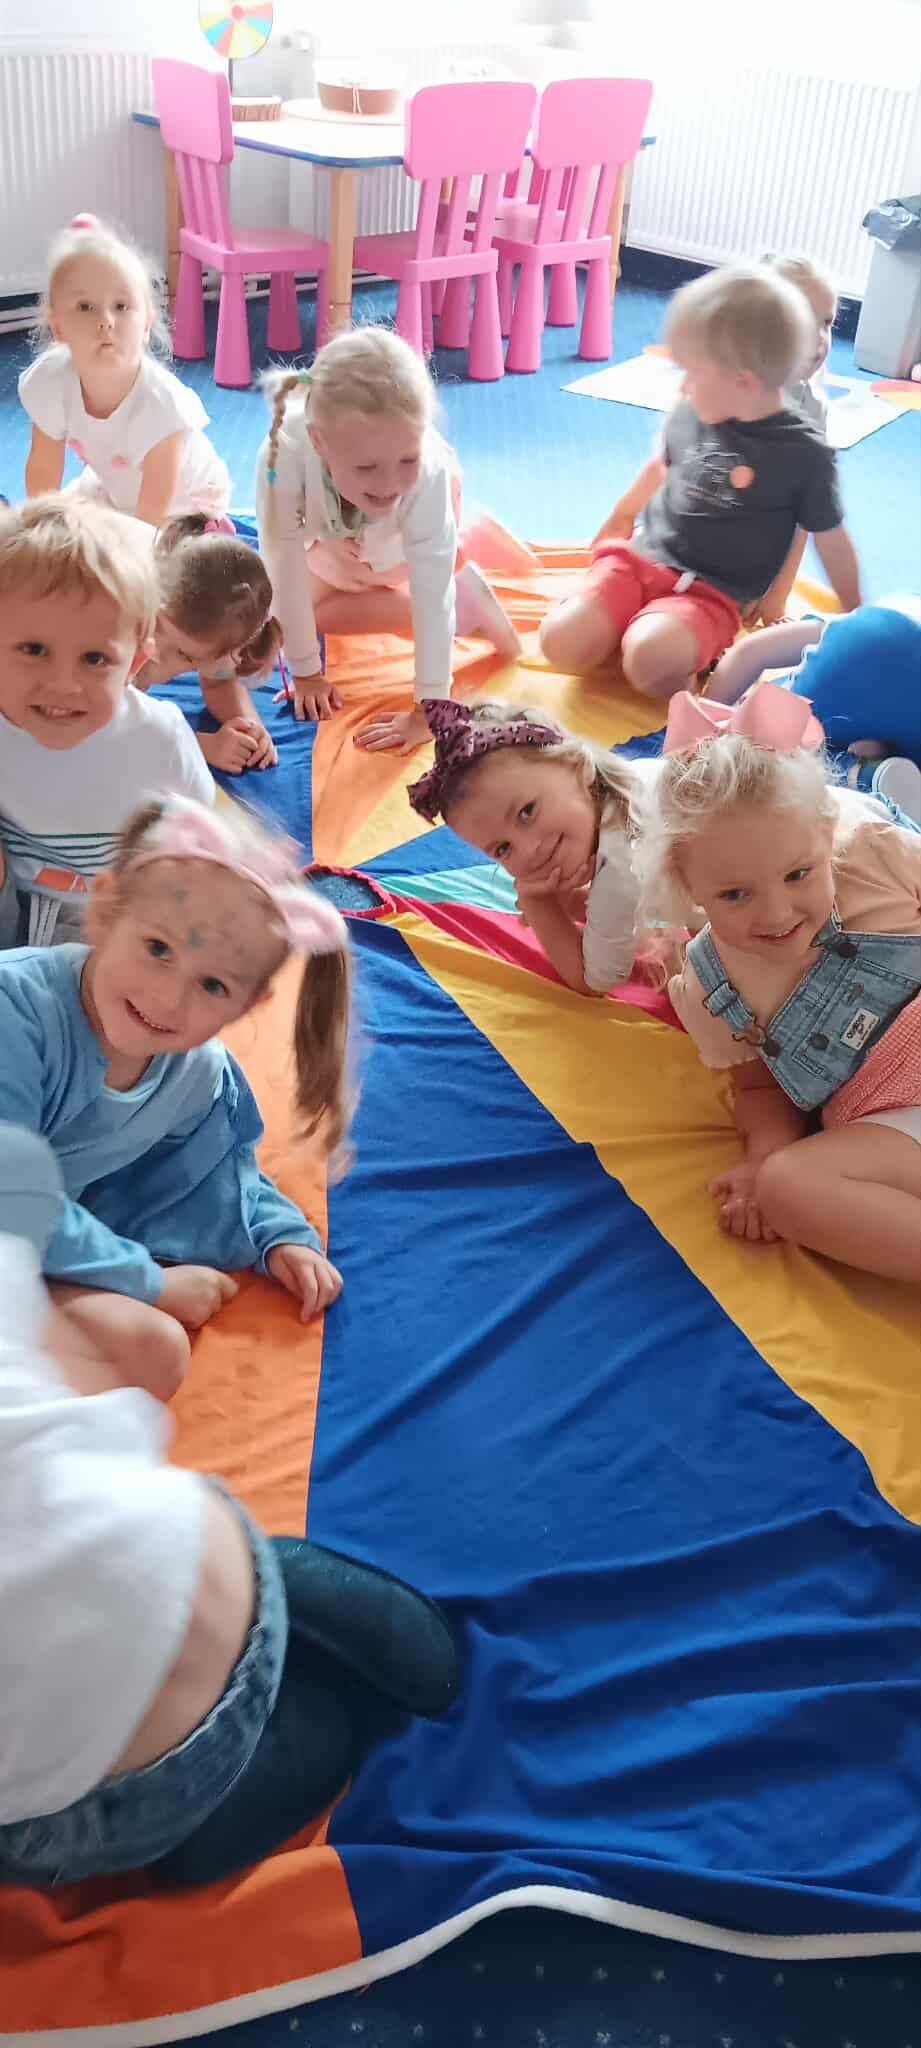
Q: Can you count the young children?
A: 11